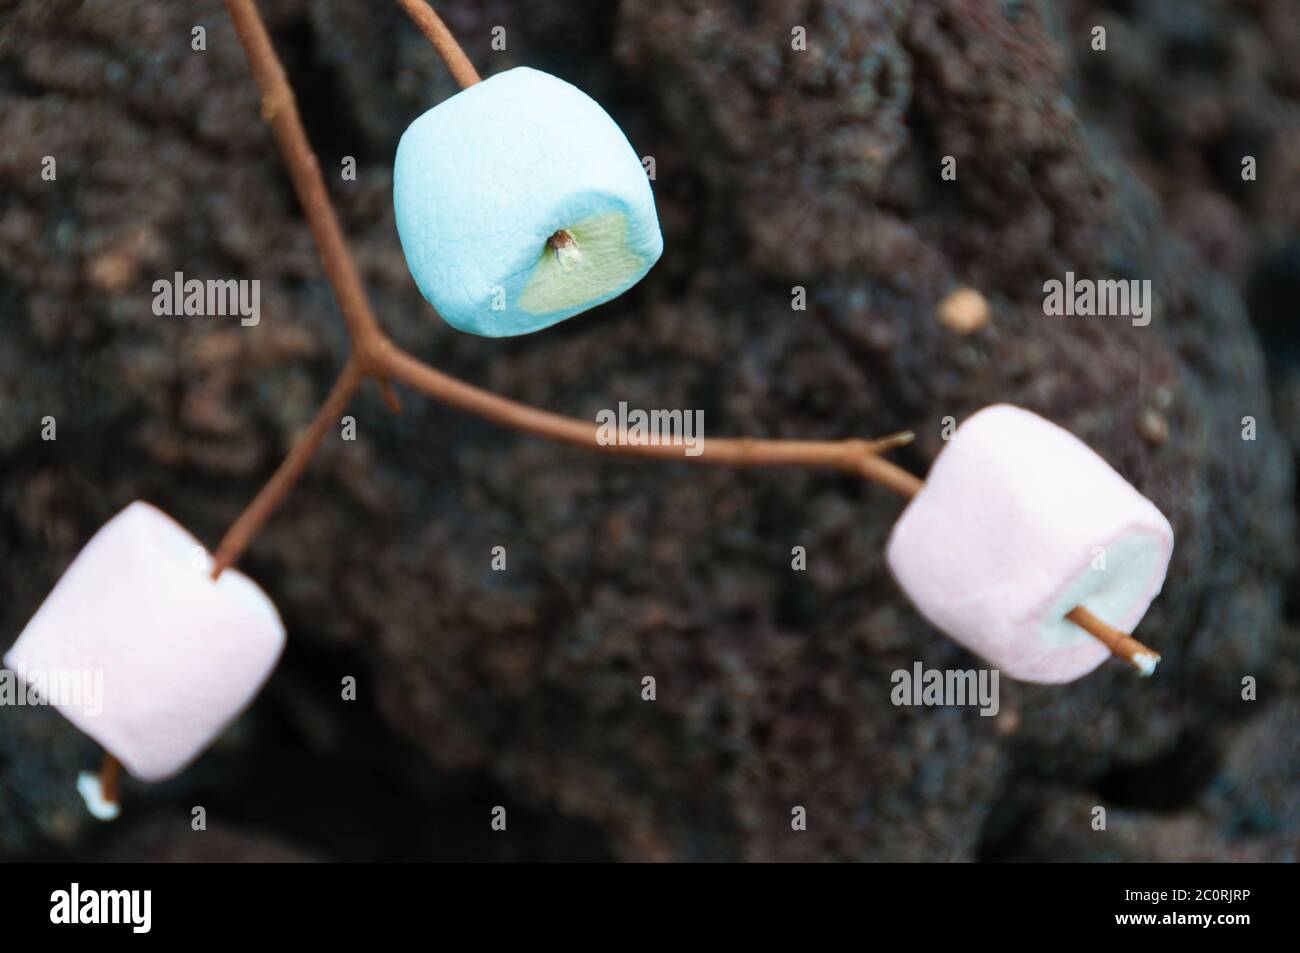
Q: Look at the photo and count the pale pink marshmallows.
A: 2